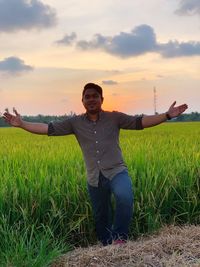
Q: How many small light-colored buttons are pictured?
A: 4